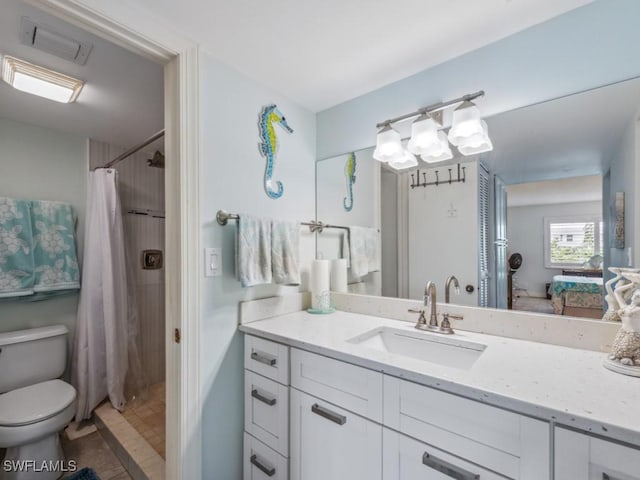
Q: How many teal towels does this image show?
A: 2